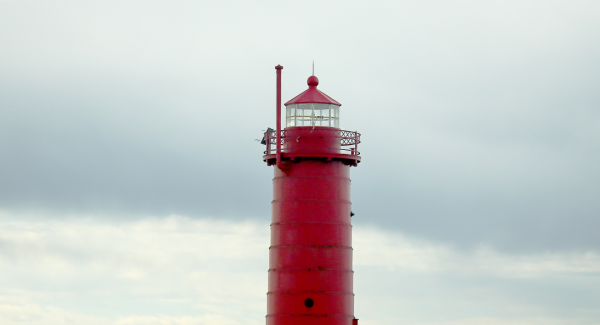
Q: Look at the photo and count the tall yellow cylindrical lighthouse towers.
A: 0